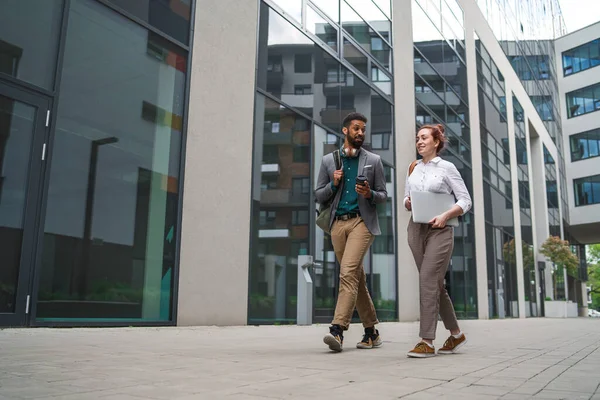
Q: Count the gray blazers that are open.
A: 1